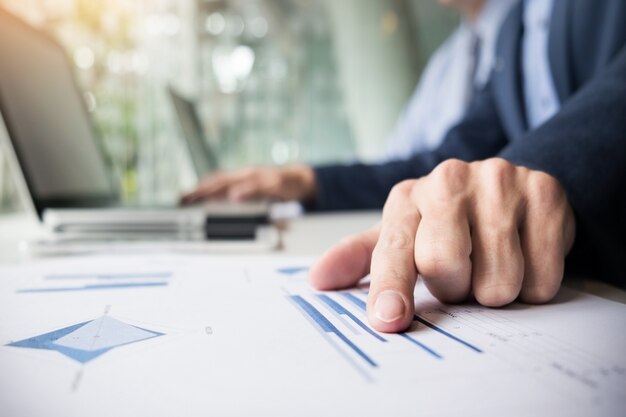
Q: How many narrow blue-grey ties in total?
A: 1